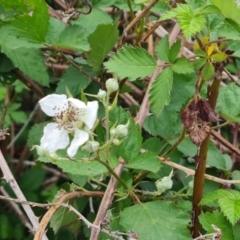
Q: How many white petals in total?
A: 5